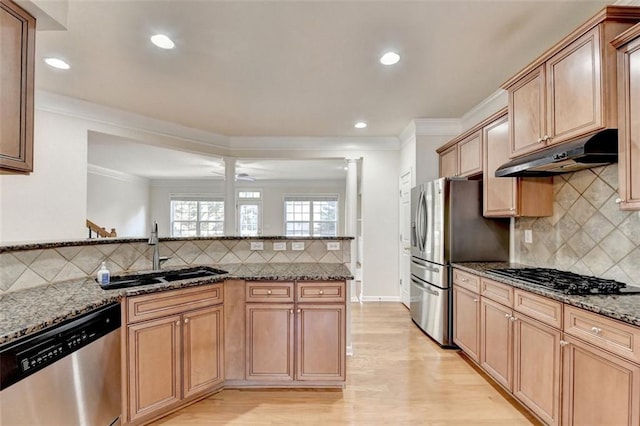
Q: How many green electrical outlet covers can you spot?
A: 0